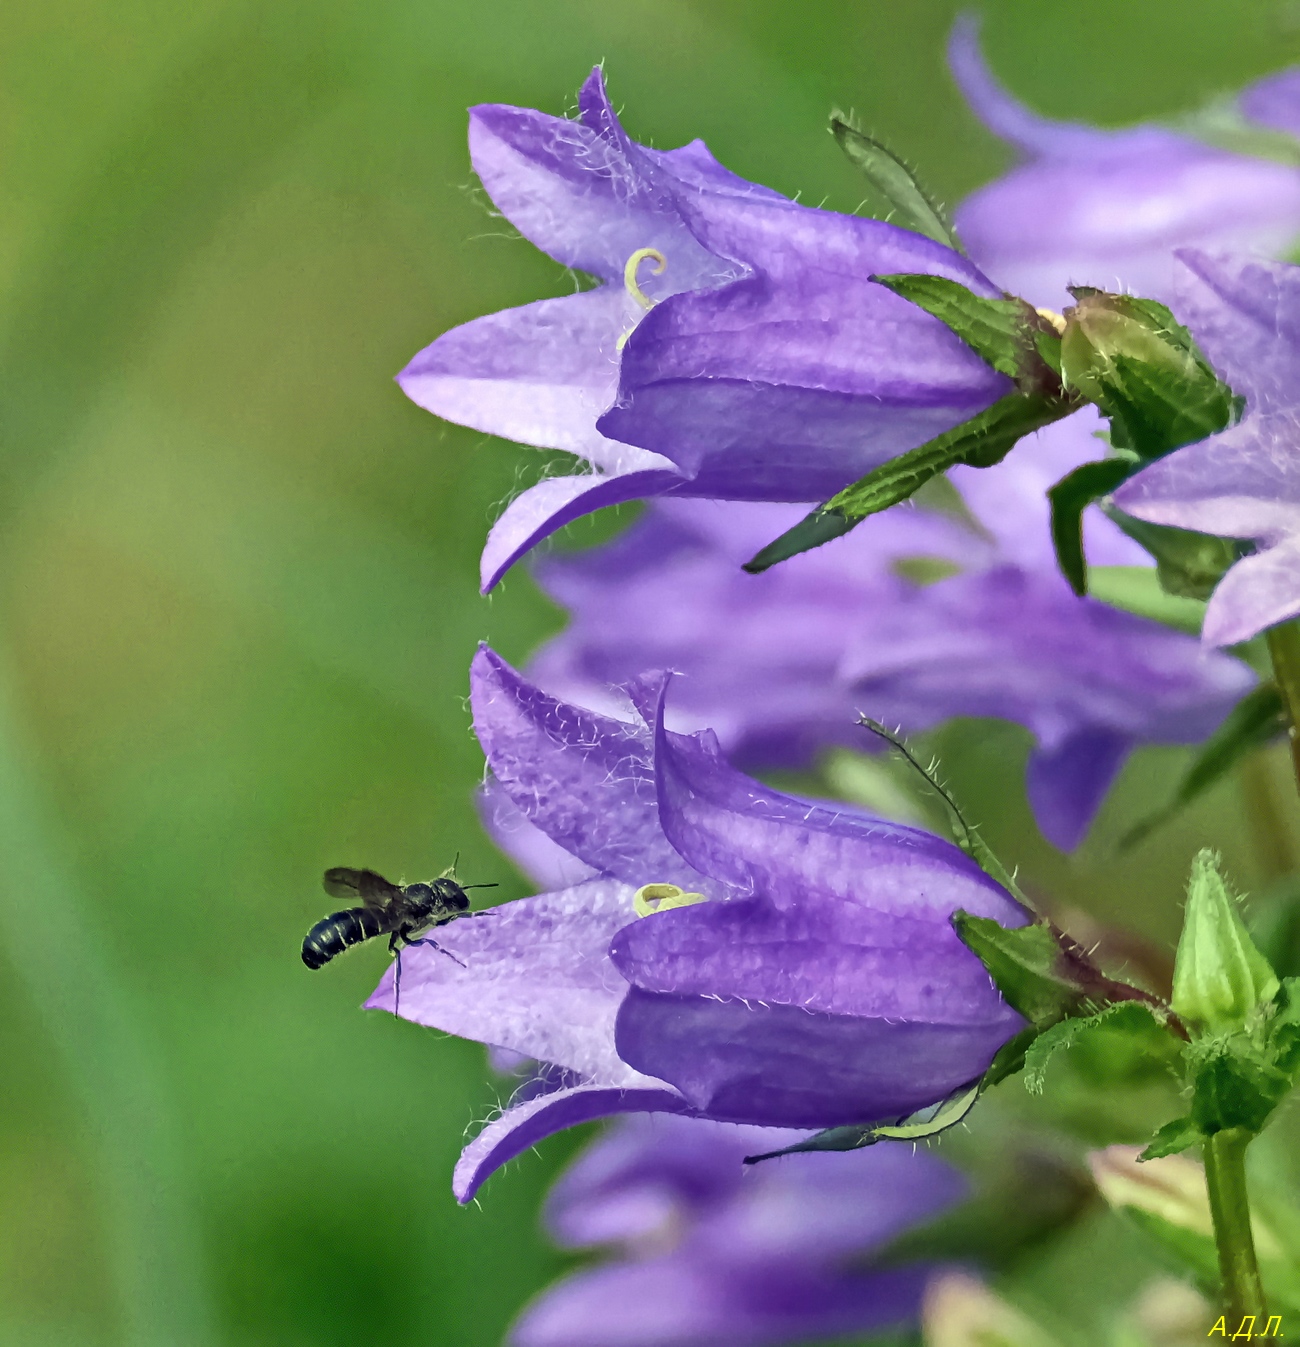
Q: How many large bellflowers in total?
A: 2